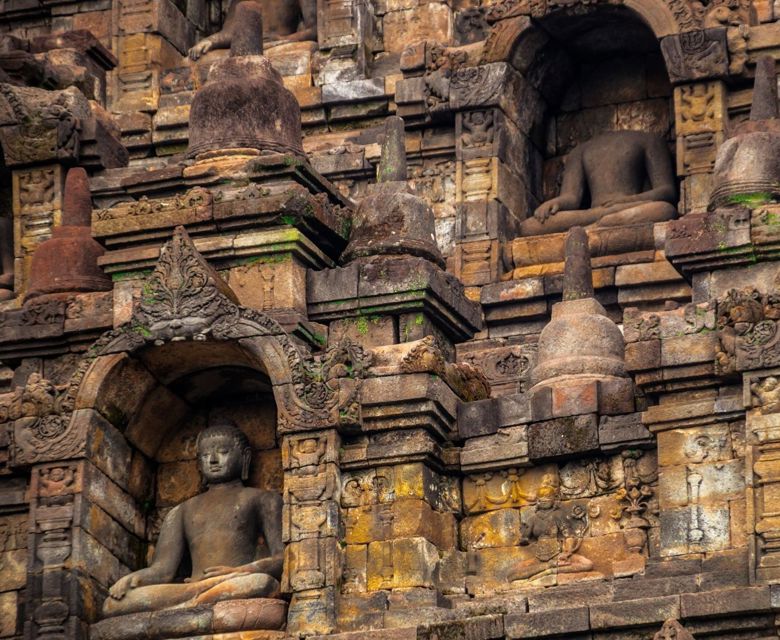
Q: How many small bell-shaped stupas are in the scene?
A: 5